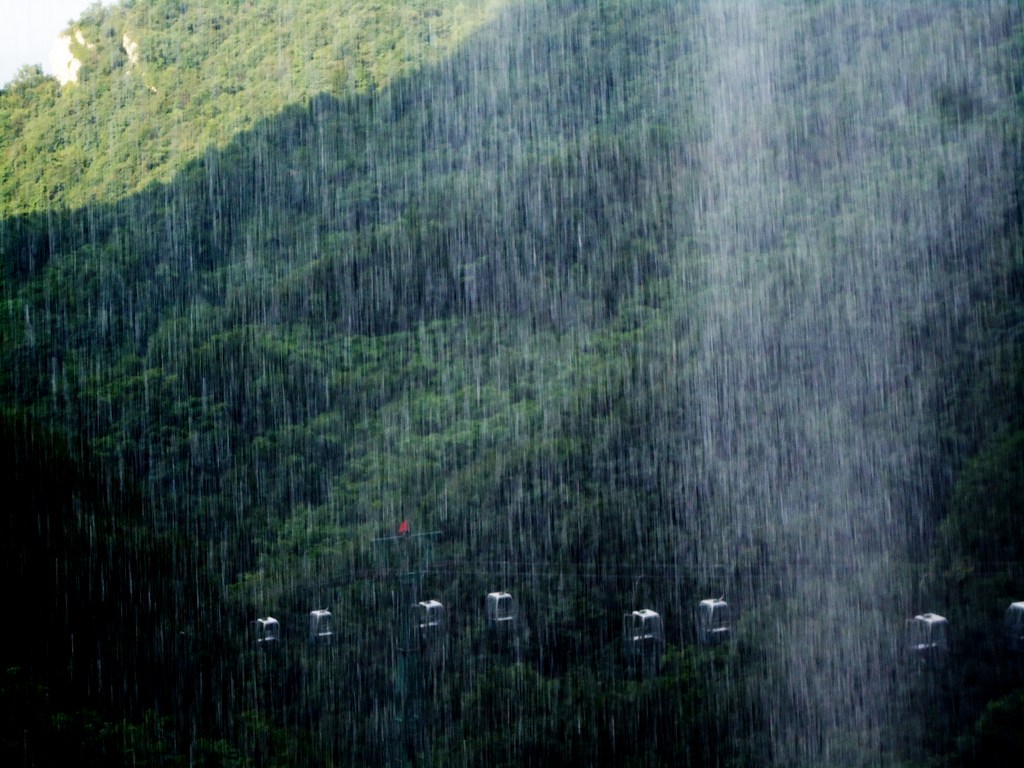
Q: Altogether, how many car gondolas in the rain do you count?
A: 8